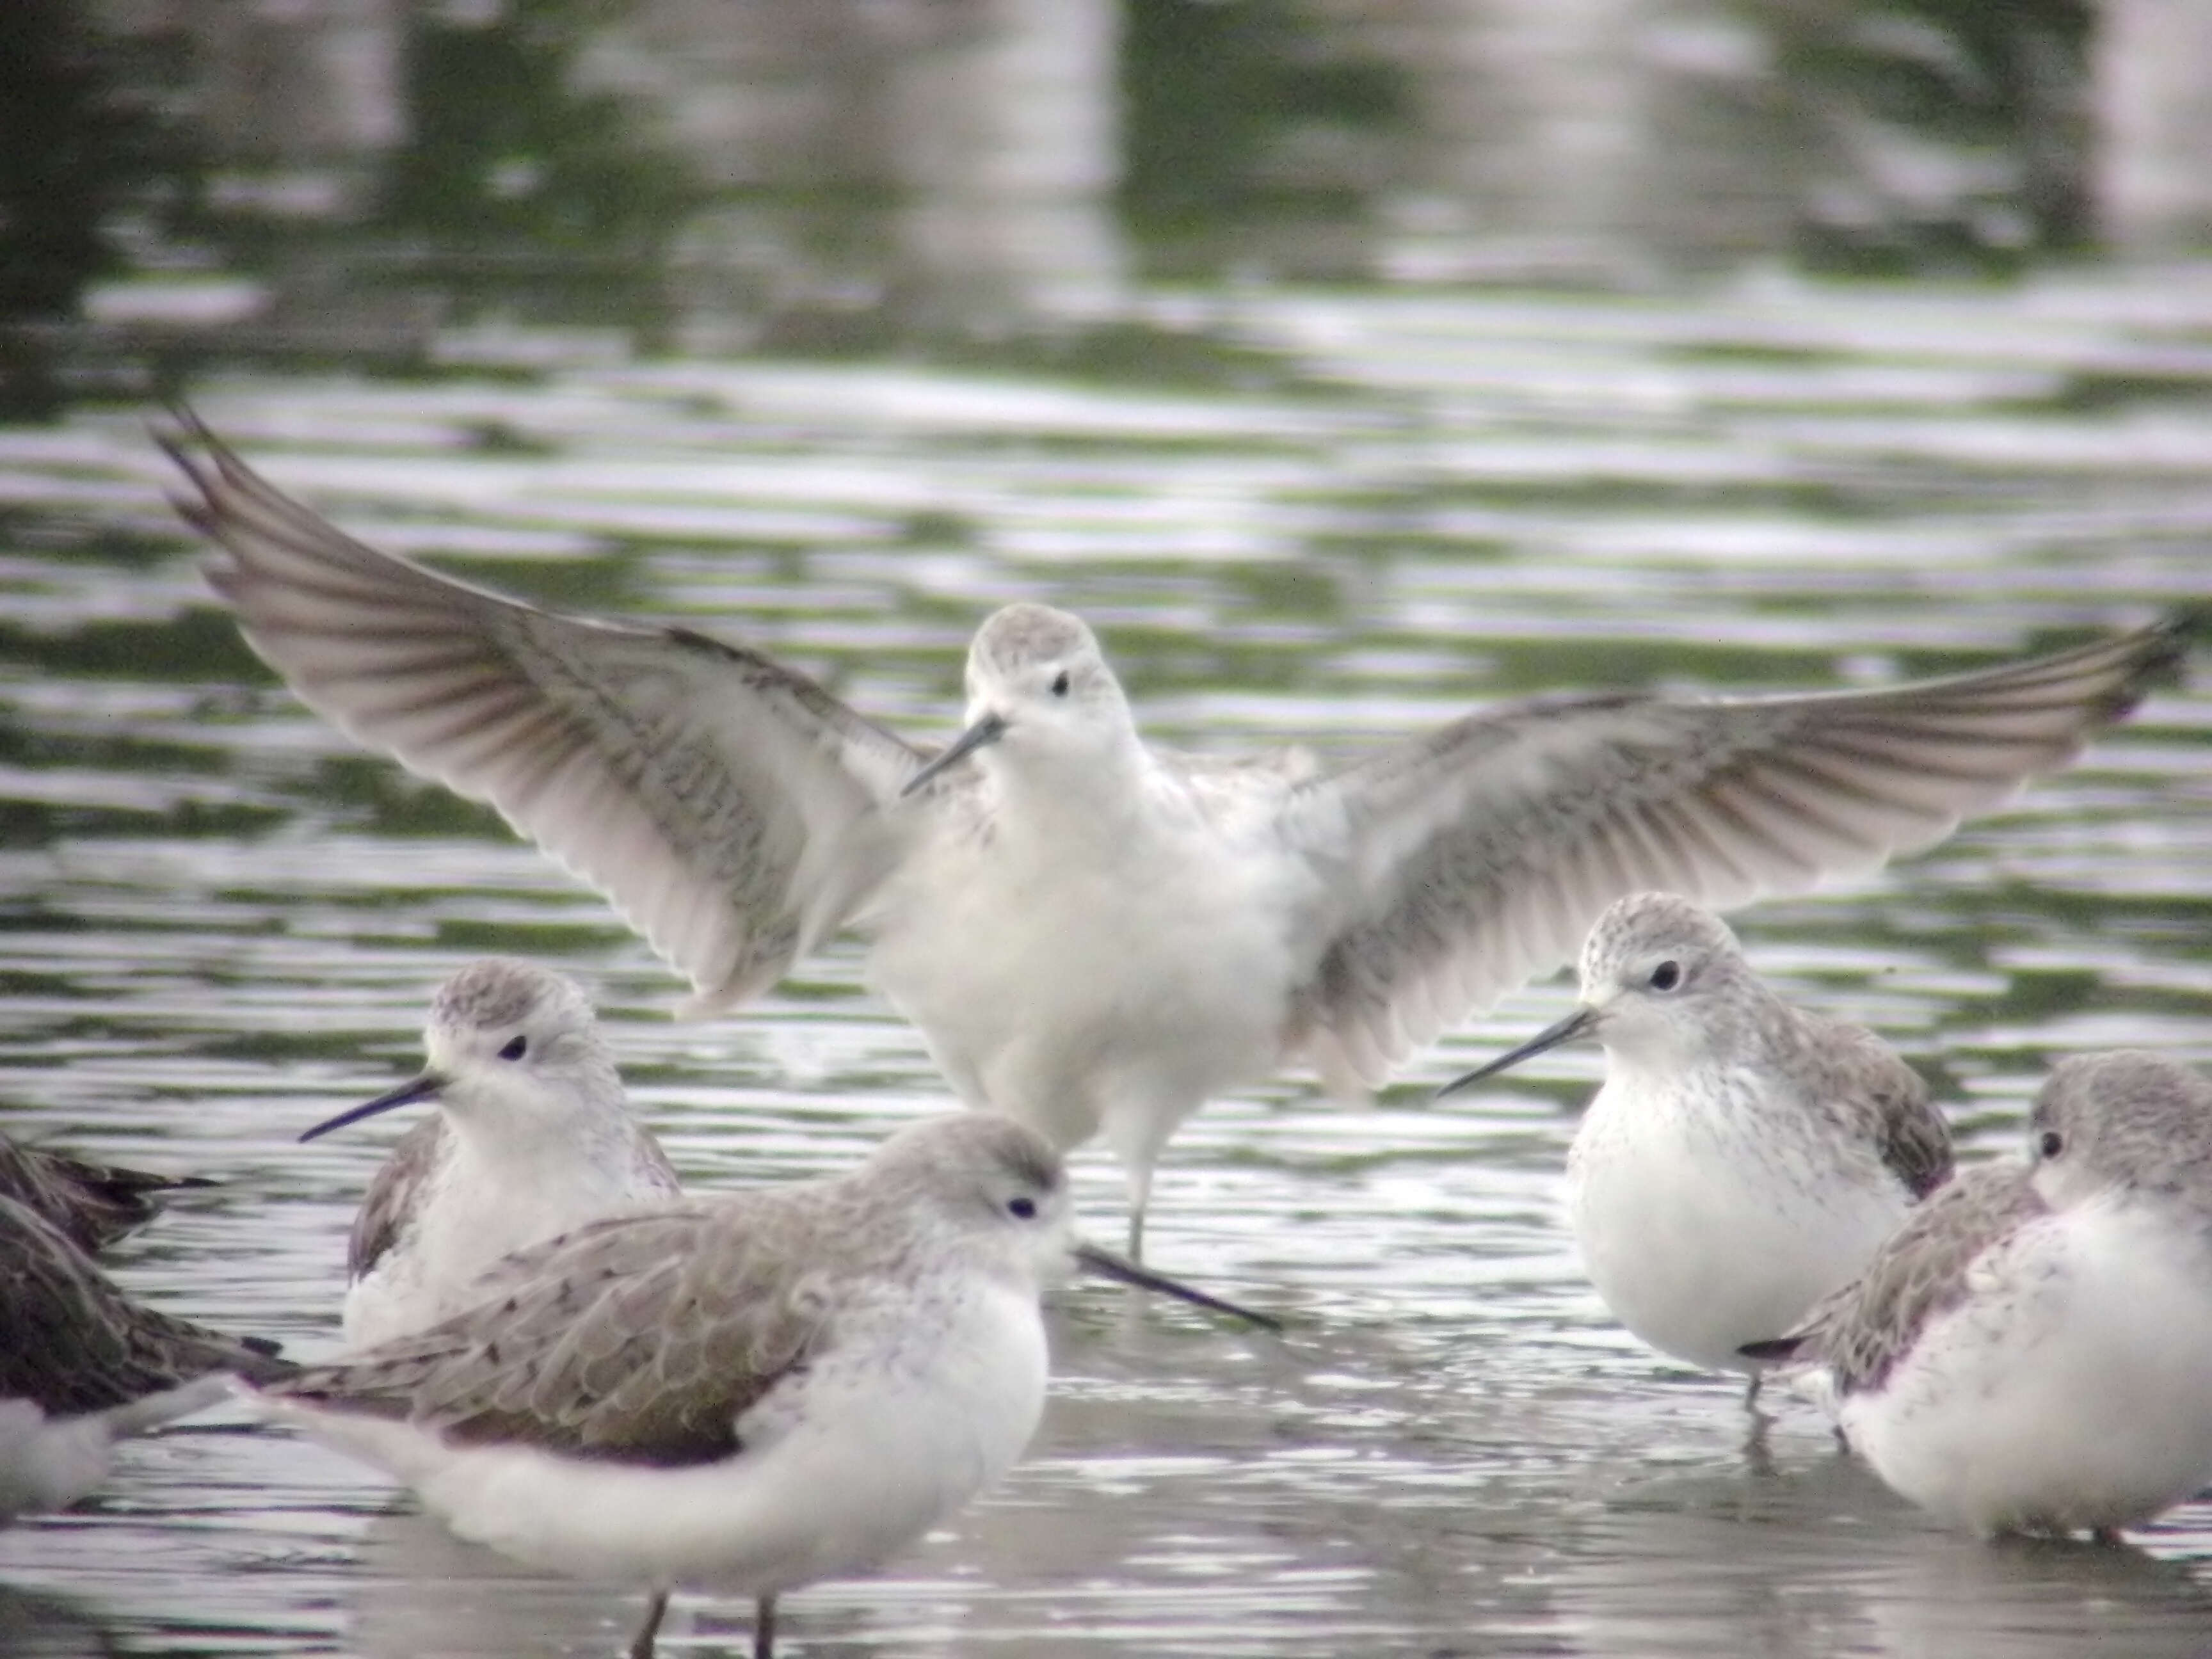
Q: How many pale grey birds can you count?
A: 5